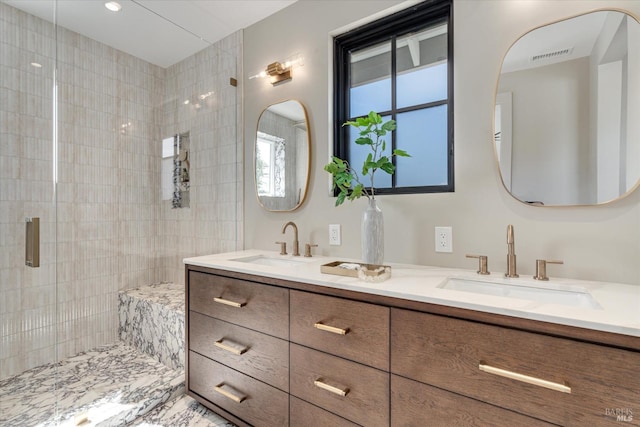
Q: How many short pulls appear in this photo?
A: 5